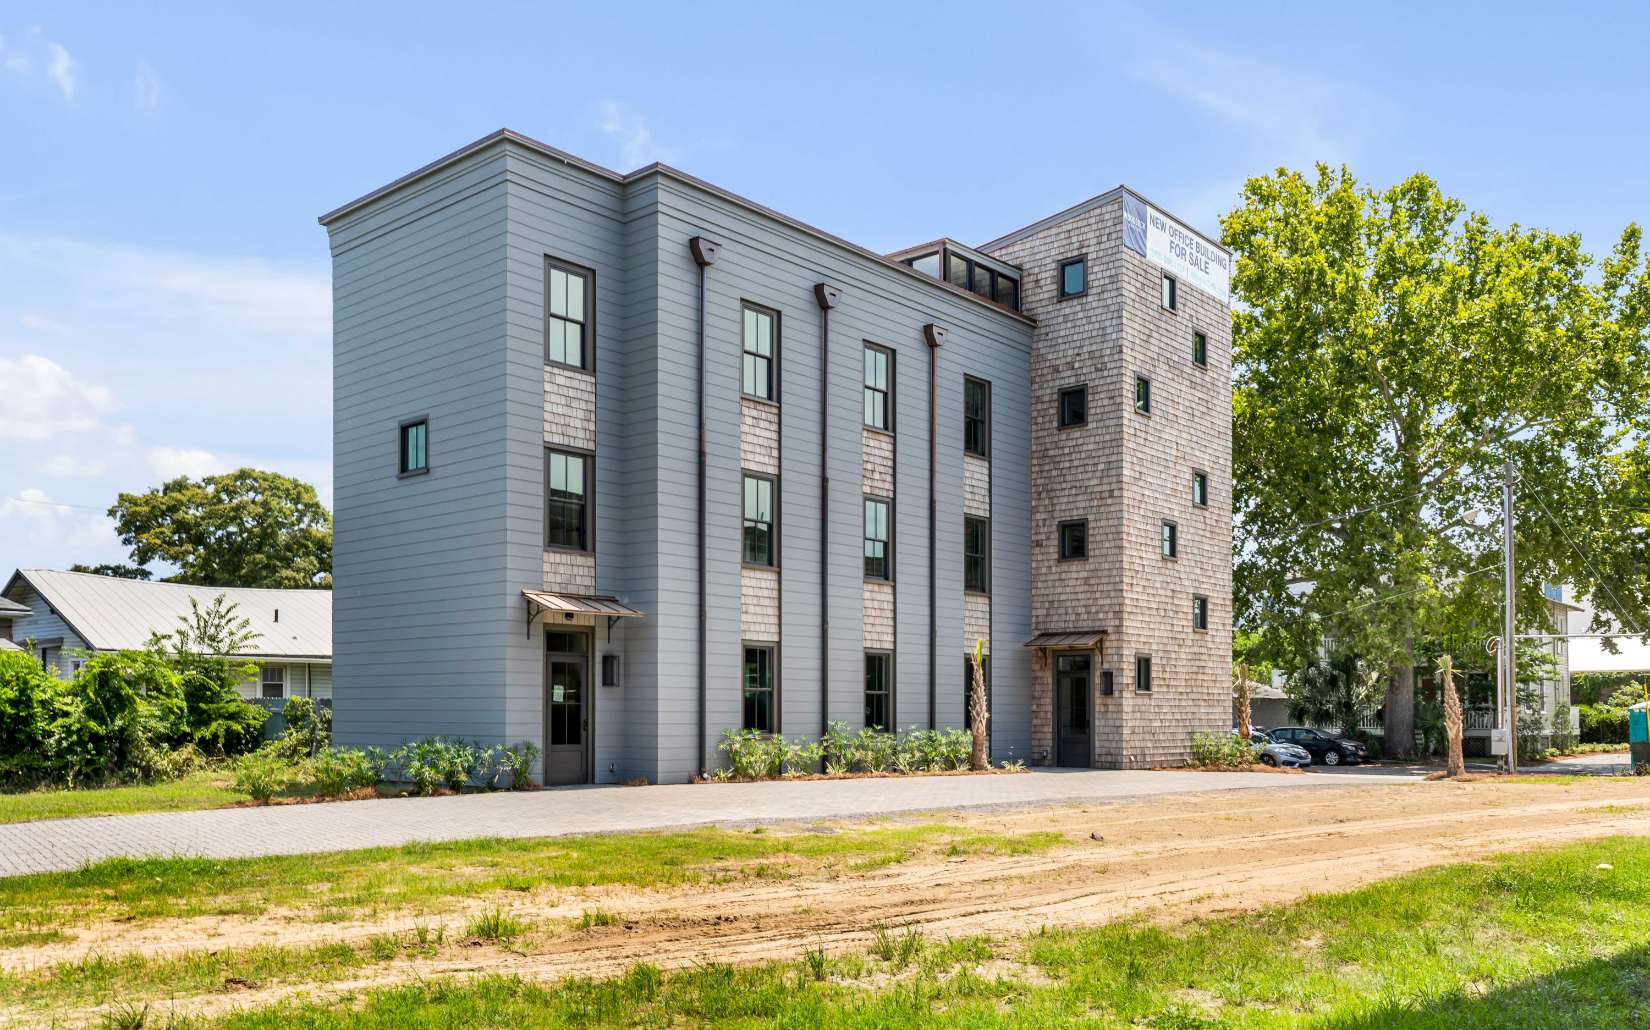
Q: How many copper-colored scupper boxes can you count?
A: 3